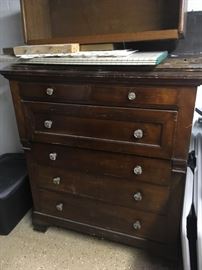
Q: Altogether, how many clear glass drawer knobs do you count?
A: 10